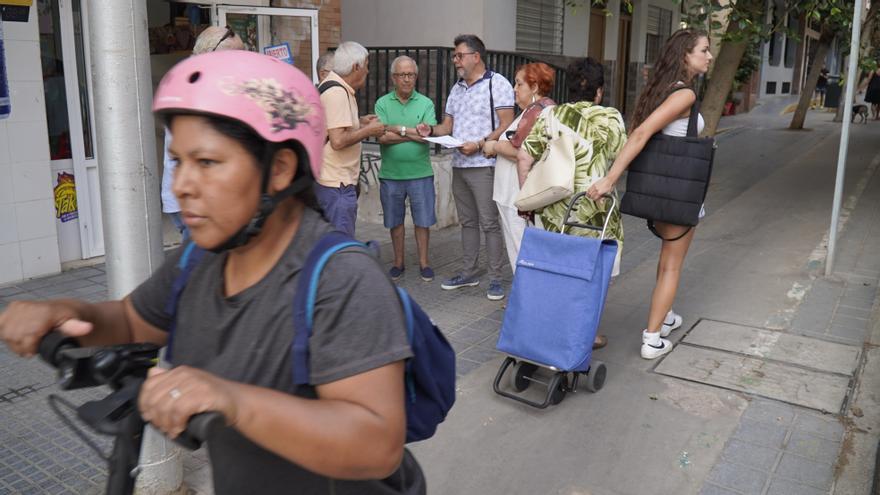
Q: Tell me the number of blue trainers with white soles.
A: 2